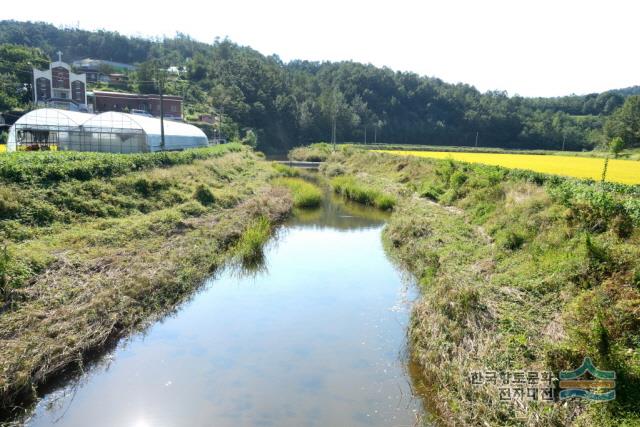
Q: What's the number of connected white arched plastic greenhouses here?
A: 2